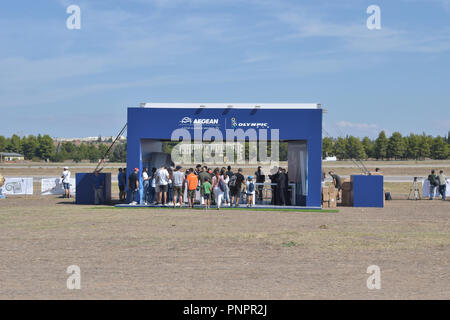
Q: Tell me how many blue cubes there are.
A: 2